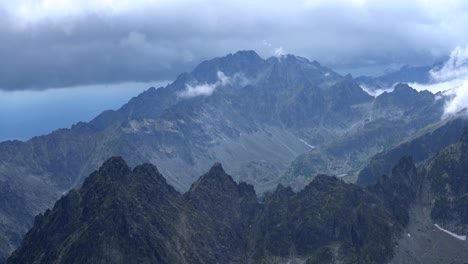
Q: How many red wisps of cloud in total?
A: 0